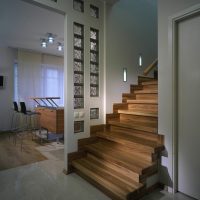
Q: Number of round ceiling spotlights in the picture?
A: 3